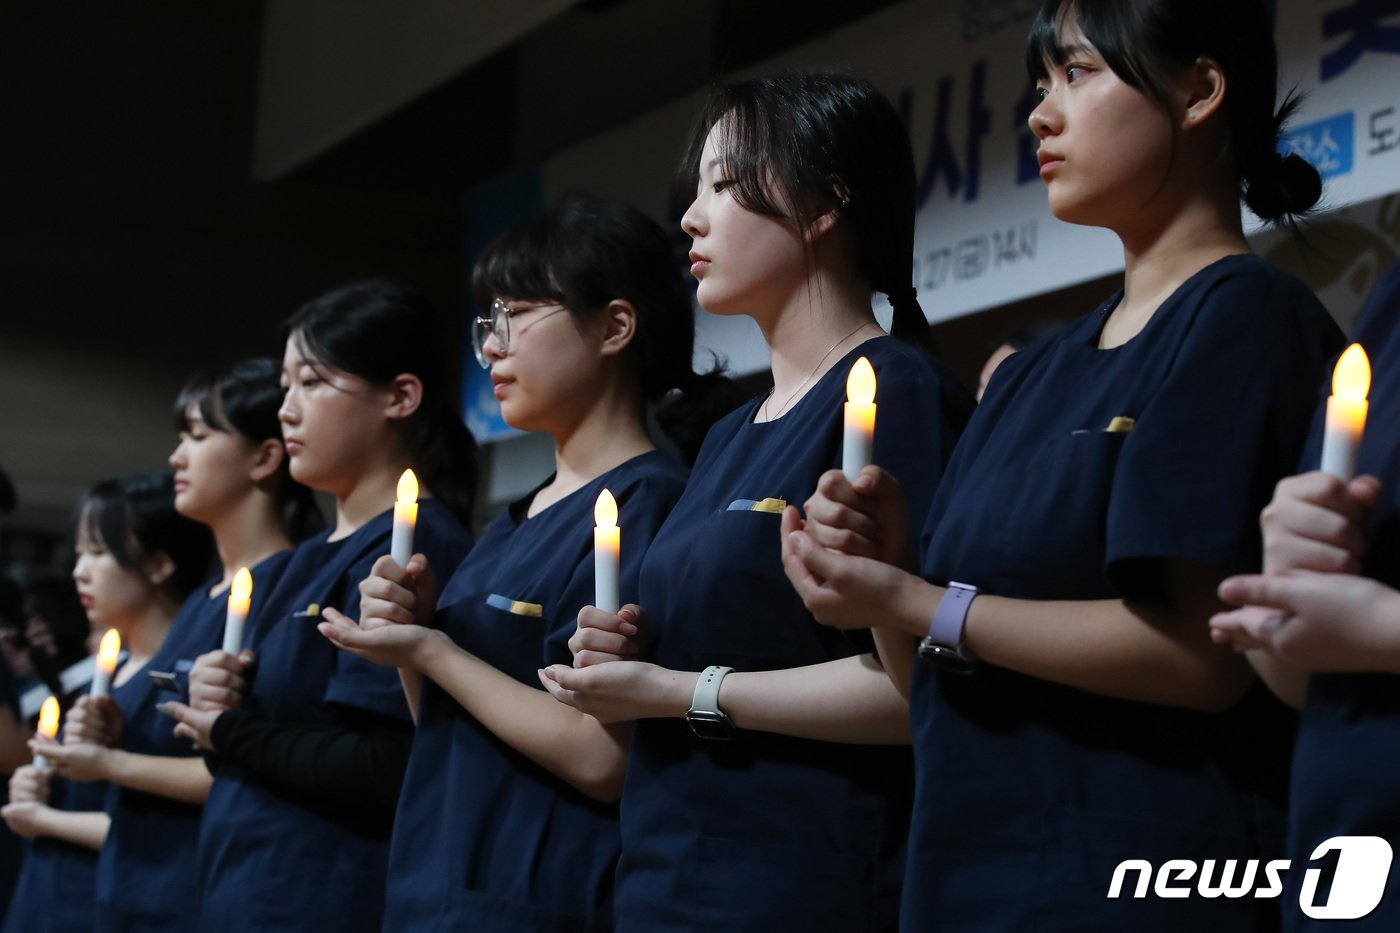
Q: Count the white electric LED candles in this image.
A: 7